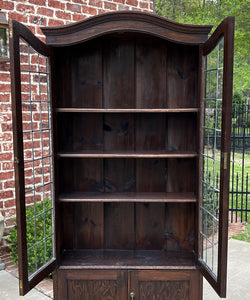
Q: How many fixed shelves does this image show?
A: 3